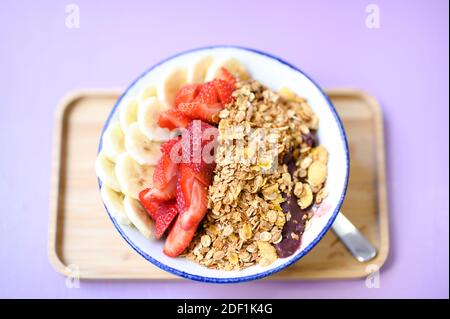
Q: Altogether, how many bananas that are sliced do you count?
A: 12